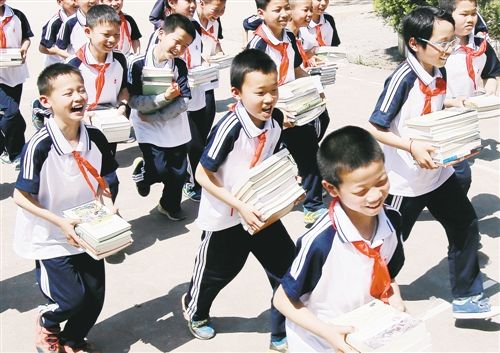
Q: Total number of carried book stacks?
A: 13